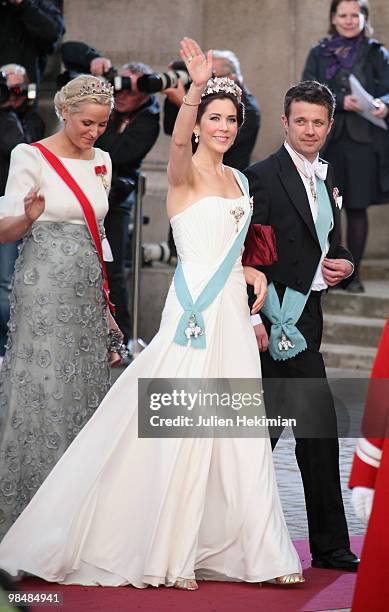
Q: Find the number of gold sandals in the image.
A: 2